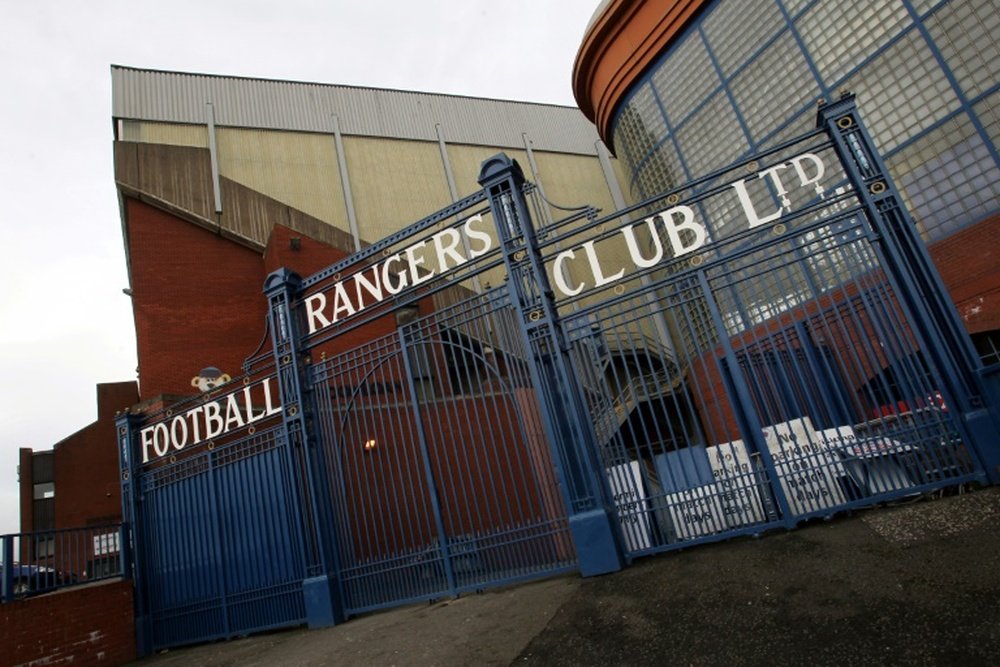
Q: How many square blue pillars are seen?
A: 4